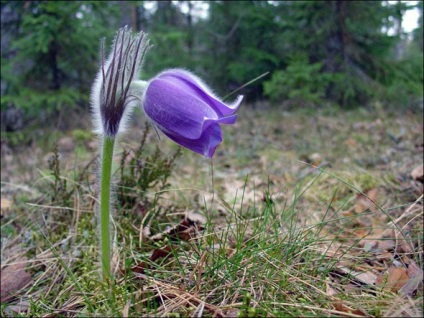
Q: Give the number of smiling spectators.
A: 0